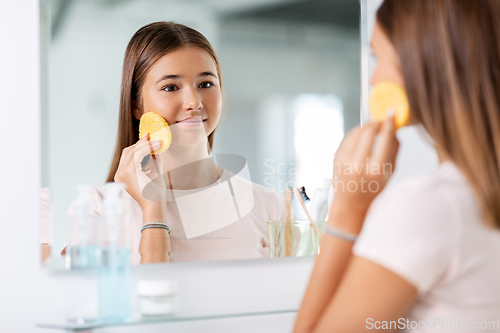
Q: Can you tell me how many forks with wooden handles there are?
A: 0